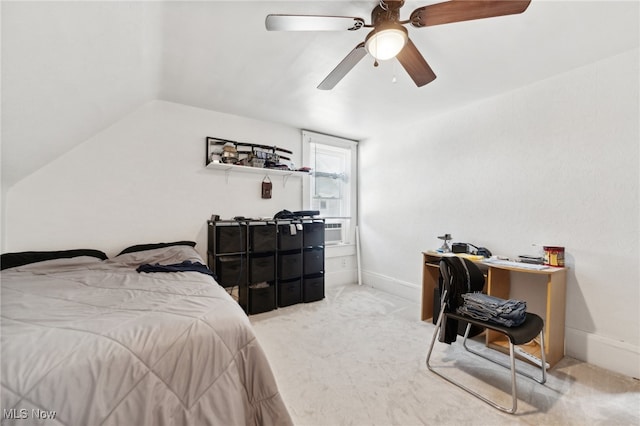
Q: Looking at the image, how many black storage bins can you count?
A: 11